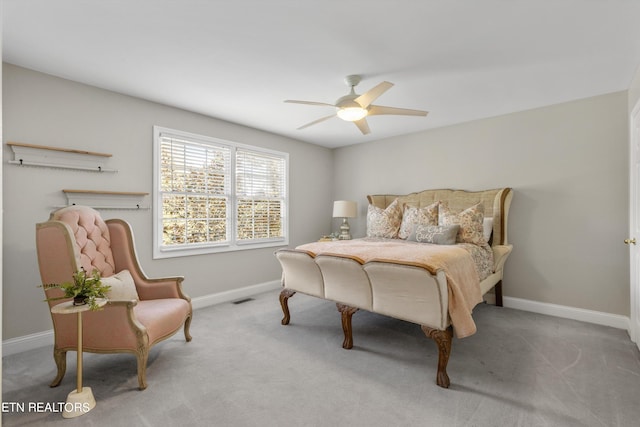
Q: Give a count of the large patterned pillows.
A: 3